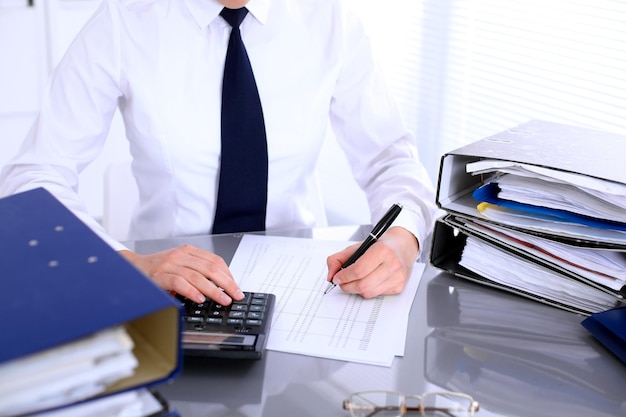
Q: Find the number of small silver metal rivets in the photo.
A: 4